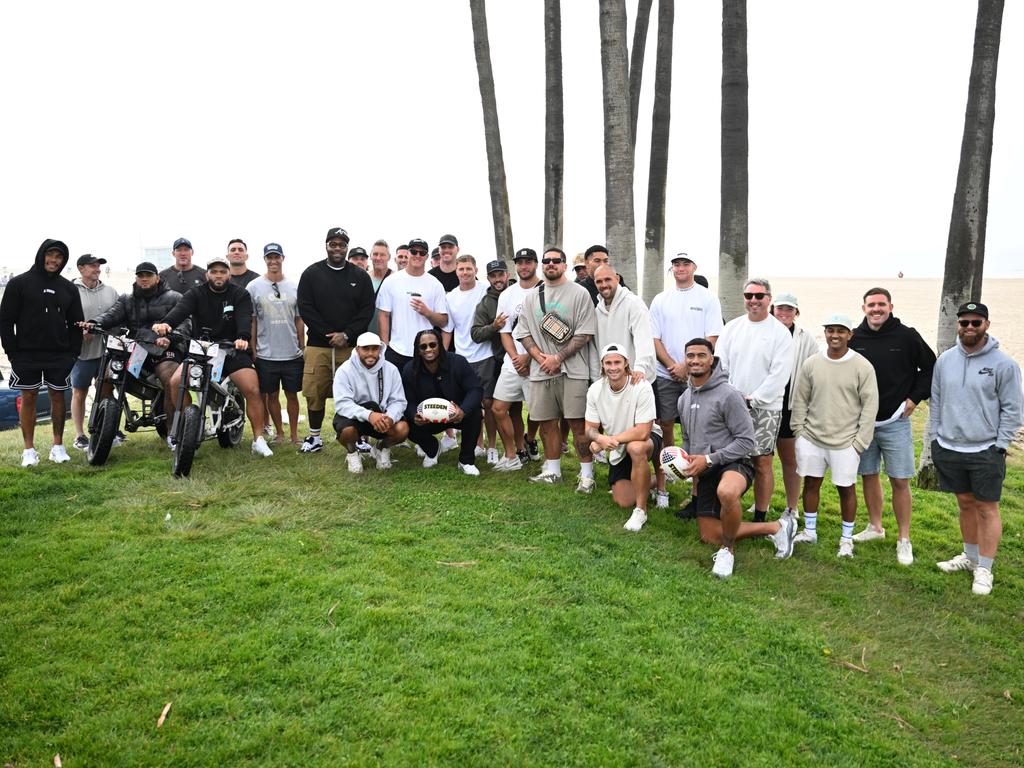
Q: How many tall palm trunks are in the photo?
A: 7